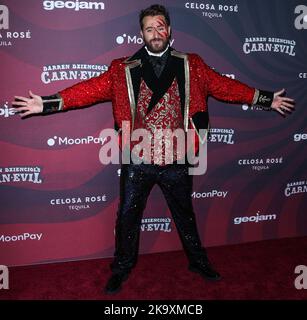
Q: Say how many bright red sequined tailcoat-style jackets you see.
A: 1